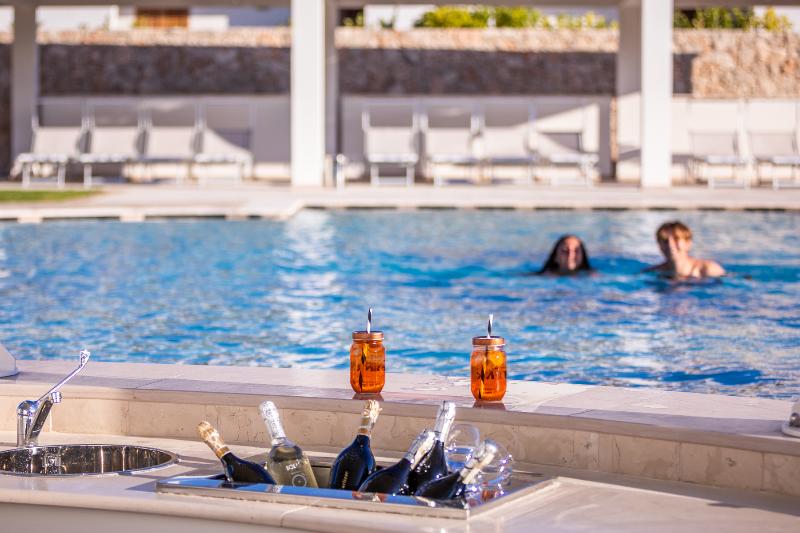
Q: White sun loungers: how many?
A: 10